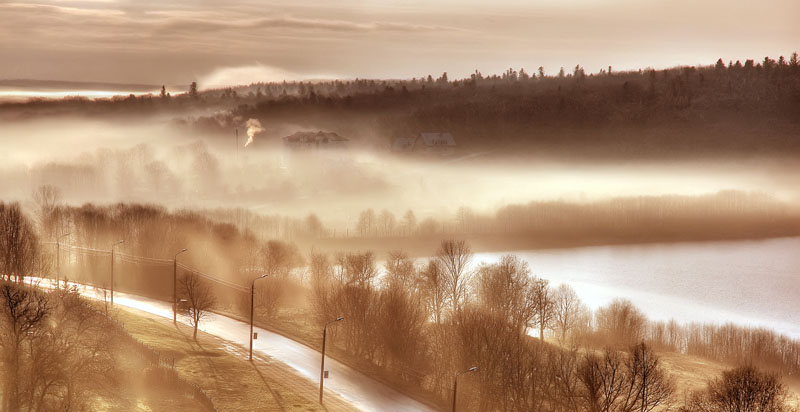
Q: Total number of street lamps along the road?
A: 6